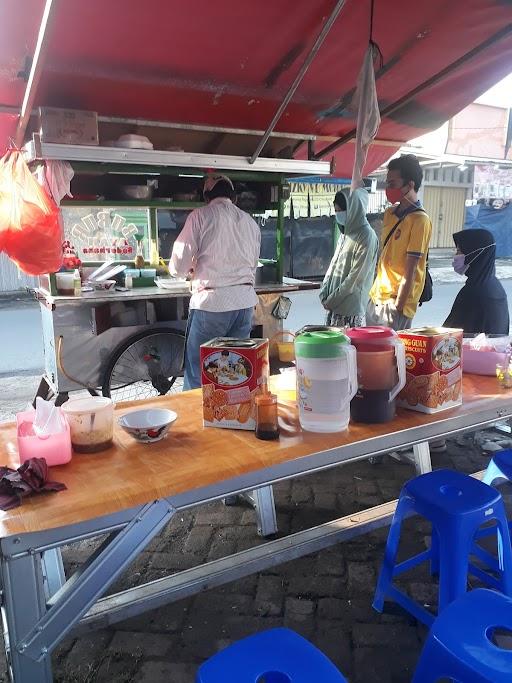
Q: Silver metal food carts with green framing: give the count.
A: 1